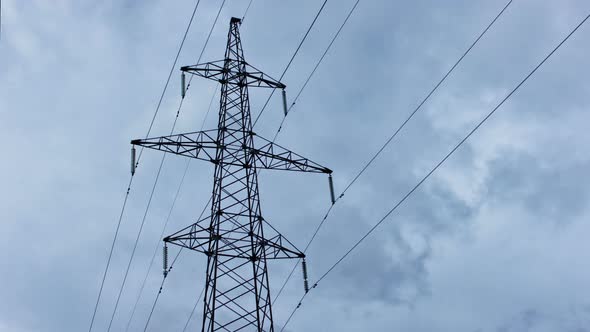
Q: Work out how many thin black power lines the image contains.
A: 7